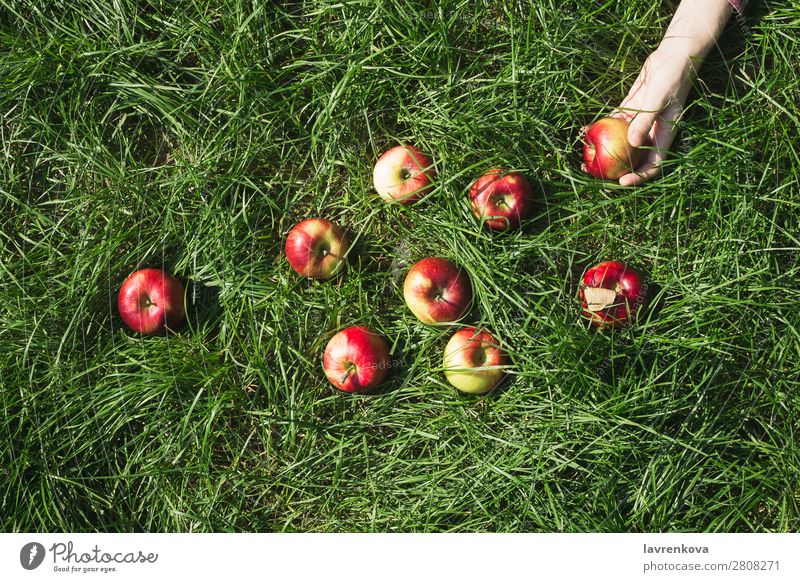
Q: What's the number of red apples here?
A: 9